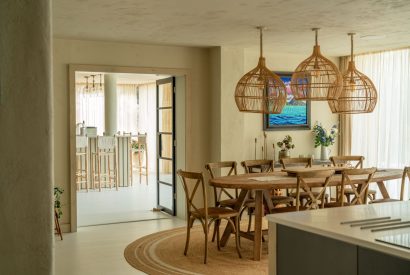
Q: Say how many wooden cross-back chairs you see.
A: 8